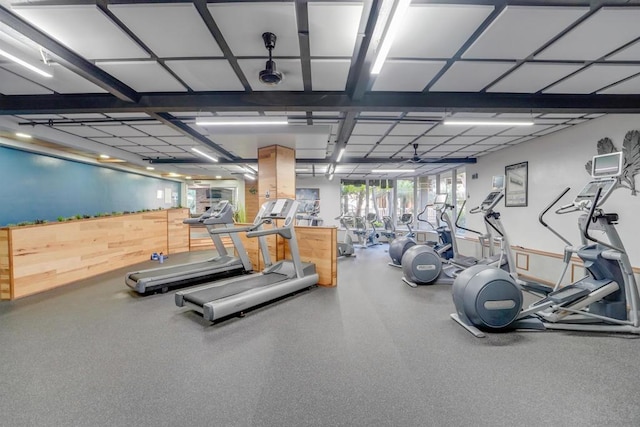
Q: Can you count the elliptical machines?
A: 3